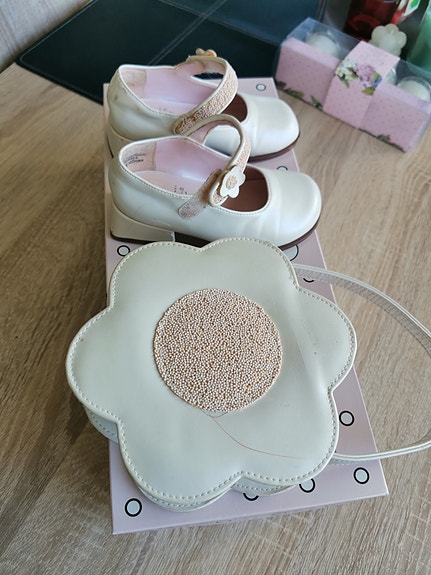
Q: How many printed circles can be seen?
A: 10